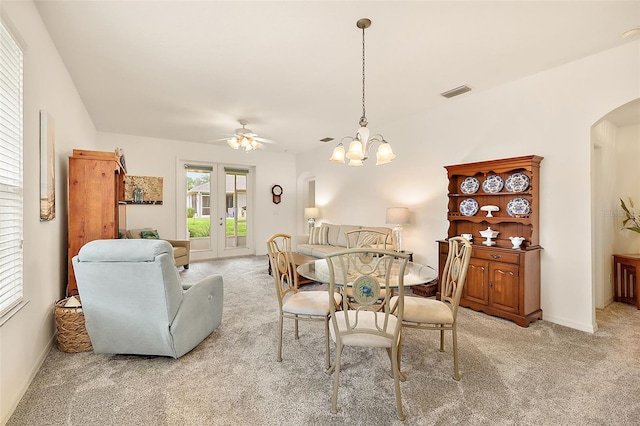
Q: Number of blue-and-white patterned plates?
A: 5